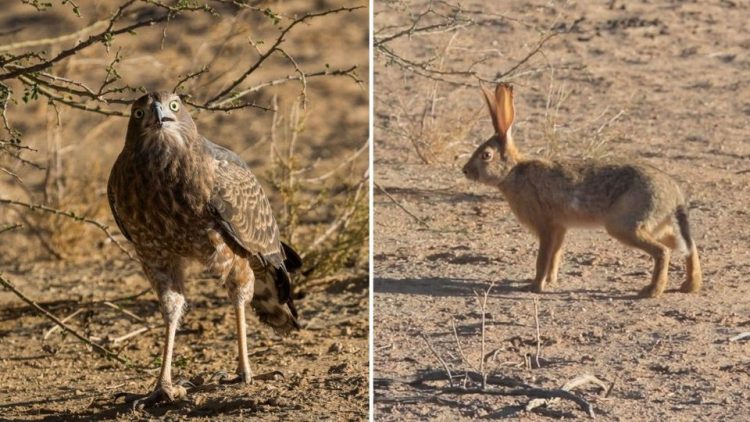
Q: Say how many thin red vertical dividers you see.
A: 0